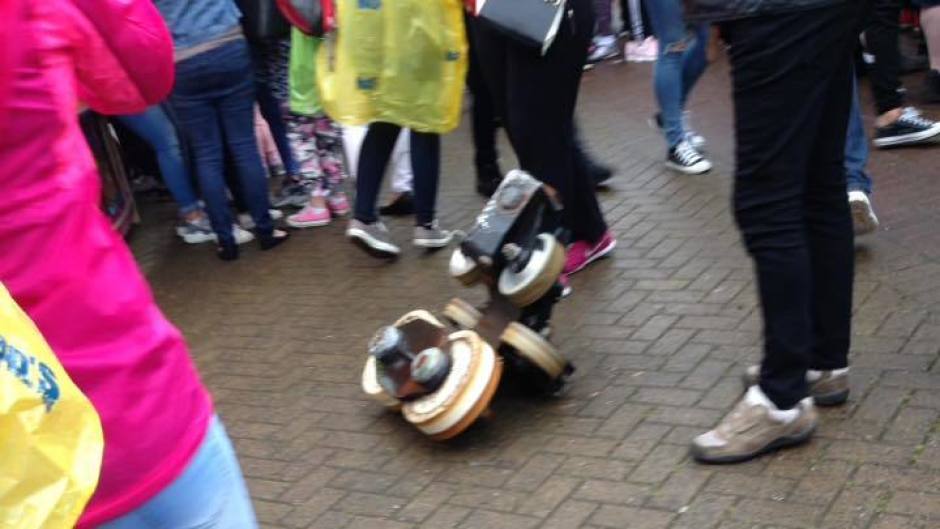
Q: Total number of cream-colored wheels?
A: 6